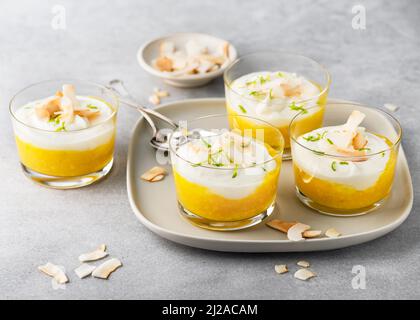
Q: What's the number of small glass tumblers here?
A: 4